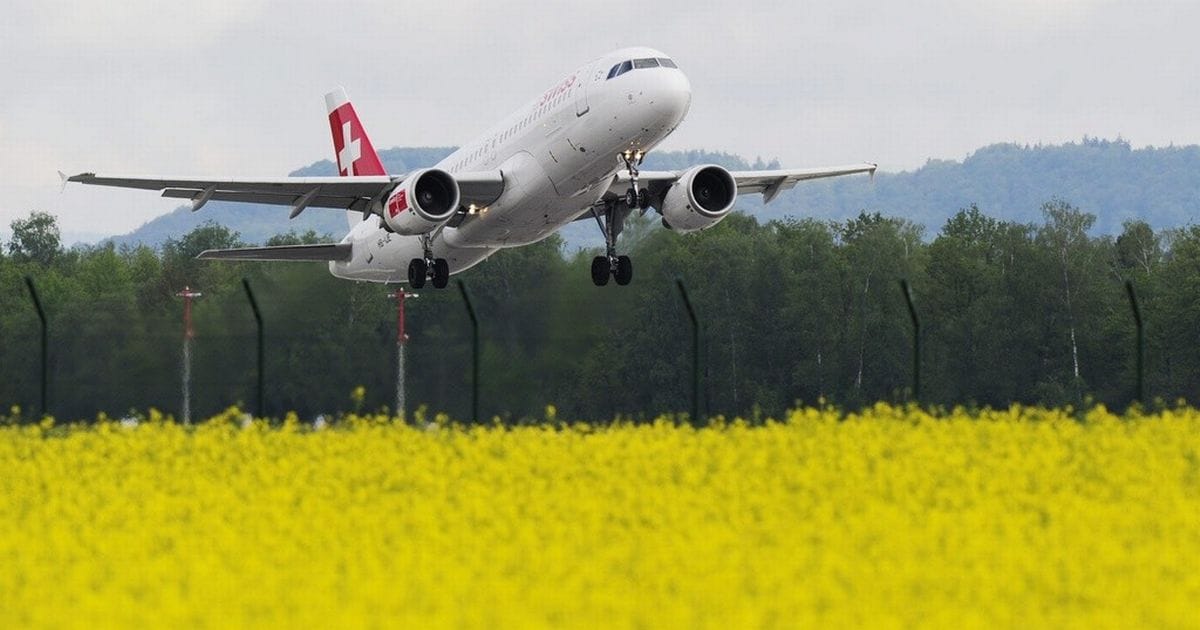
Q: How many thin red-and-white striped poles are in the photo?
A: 2